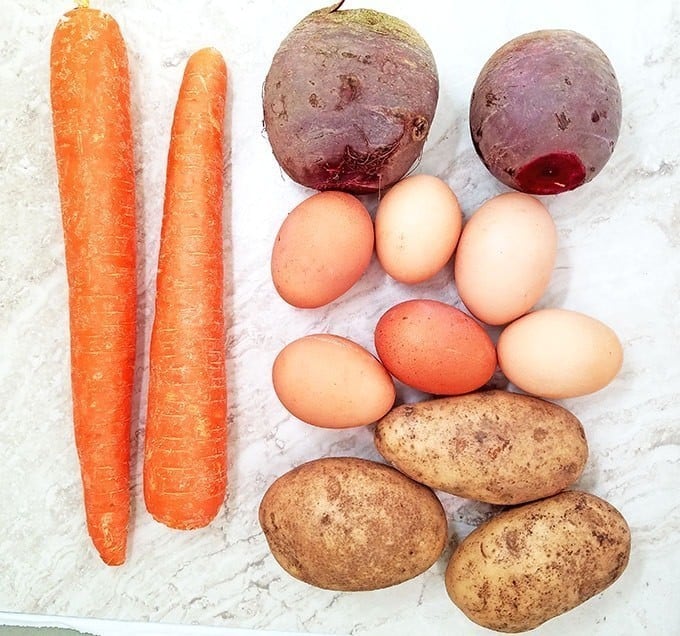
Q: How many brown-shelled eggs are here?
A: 6